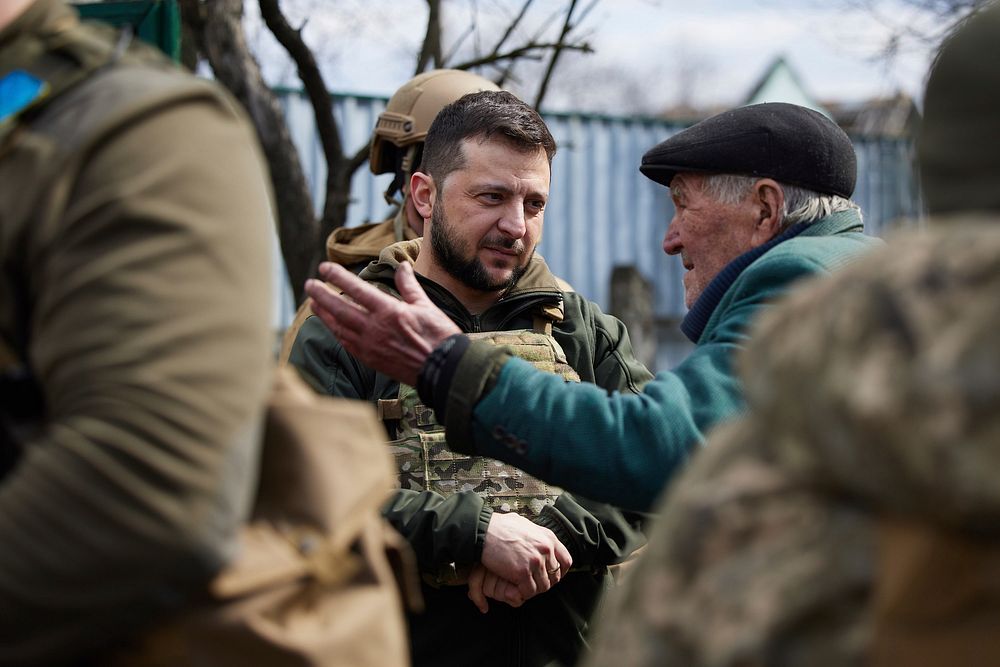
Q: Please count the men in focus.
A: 2